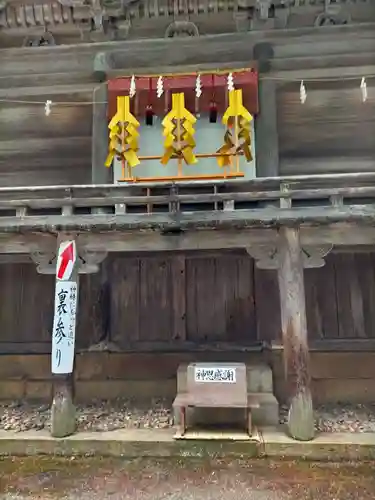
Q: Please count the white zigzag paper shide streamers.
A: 7